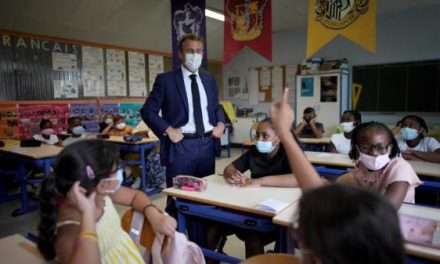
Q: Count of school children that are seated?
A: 11